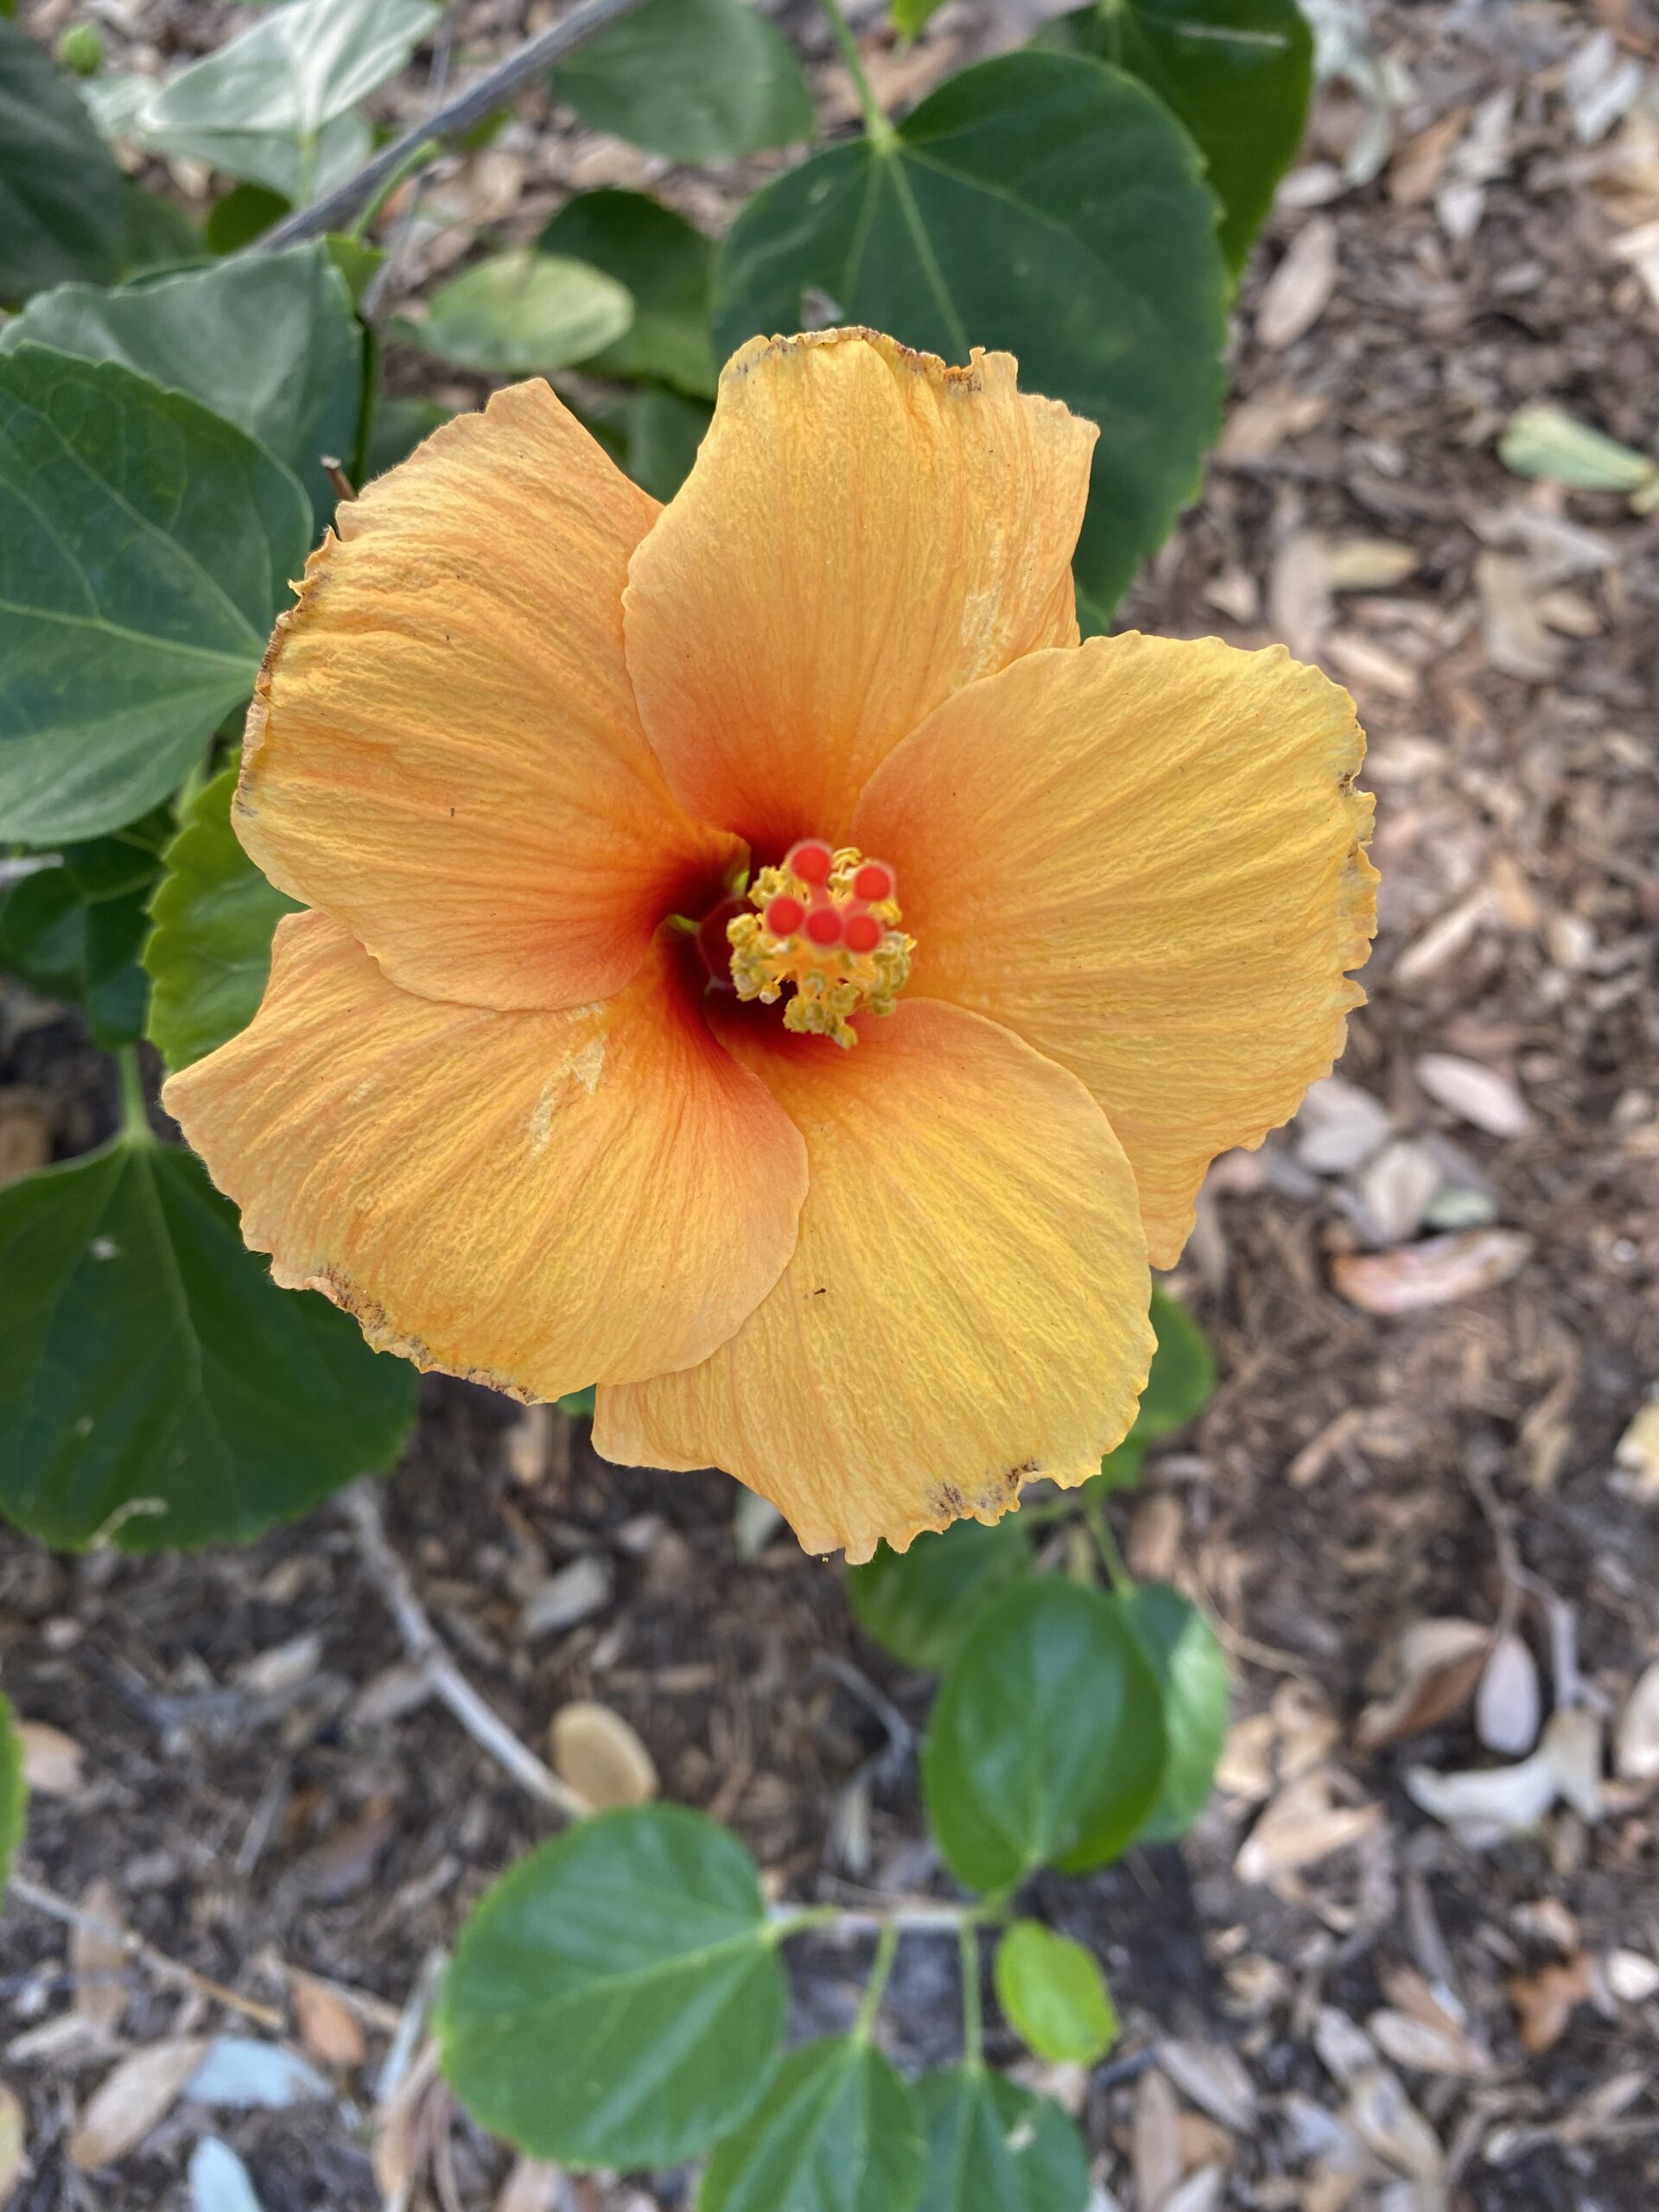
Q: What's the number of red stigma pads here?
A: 5